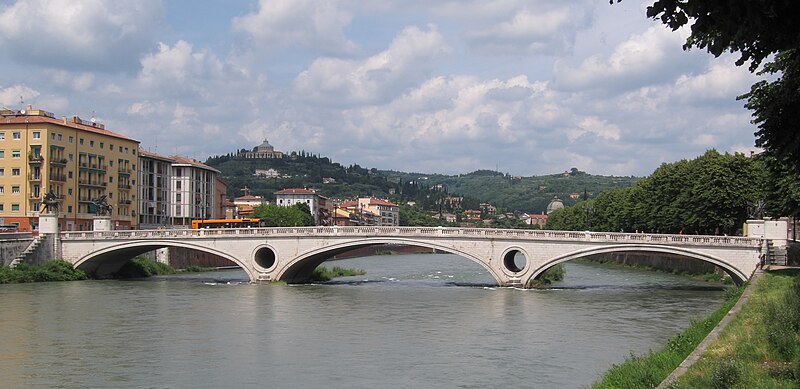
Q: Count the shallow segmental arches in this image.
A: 3